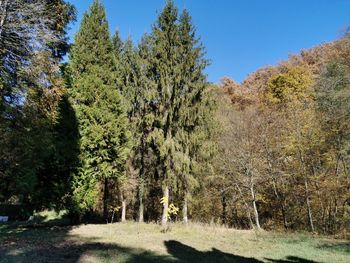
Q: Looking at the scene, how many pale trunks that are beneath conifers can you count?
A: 4